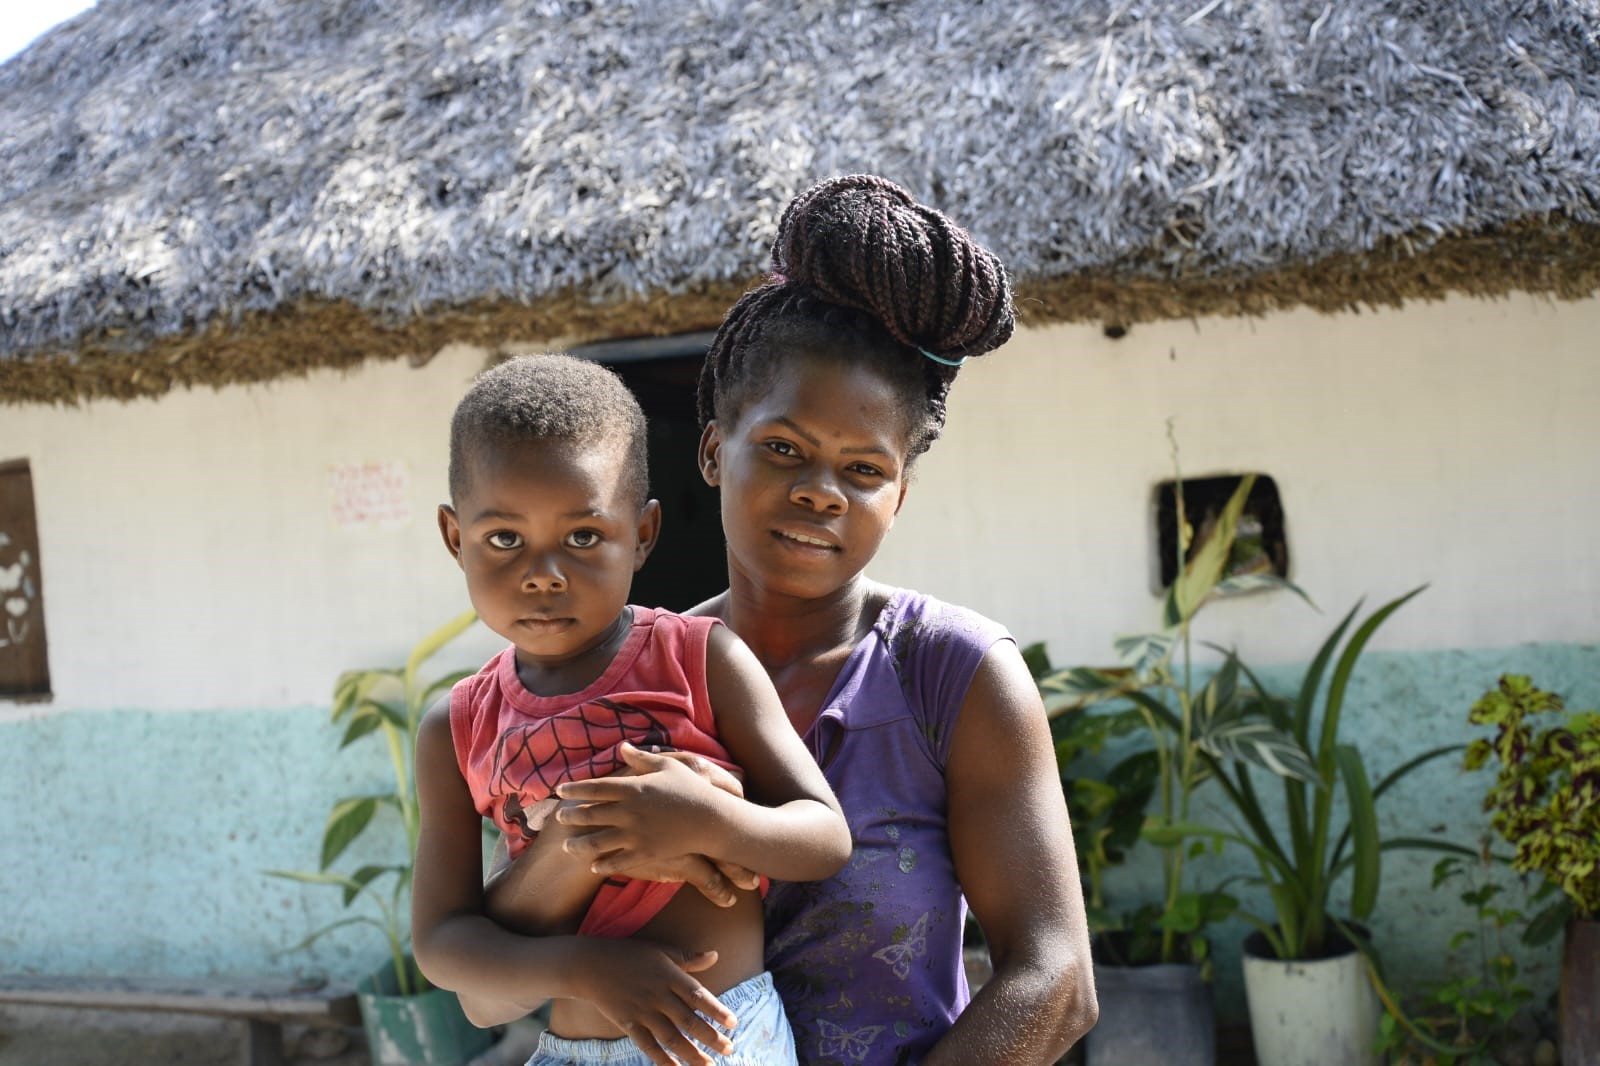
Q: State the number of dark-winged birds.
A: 0